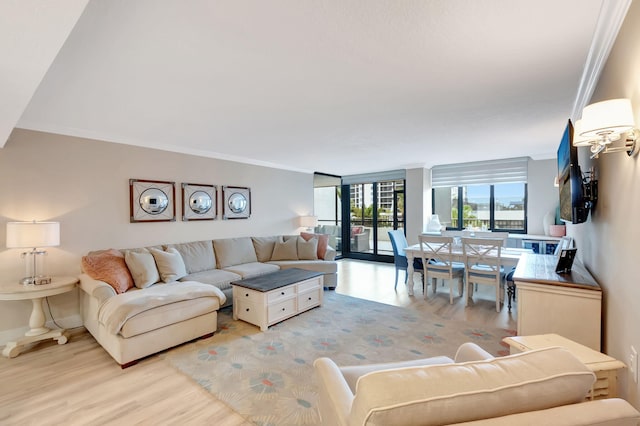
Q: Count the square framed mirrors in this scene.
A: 3